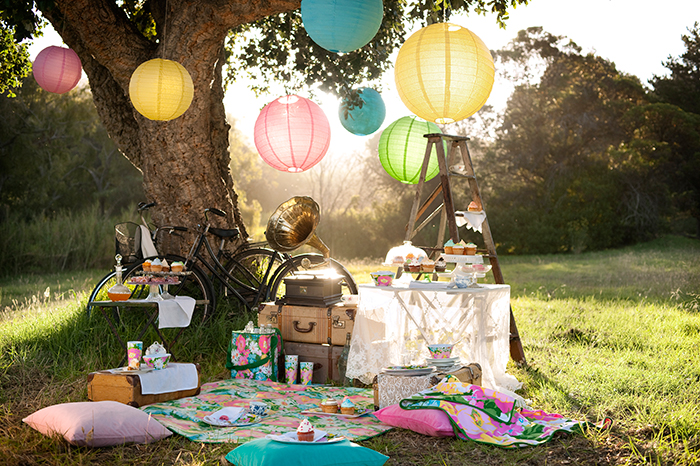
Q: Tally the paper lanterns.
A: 7